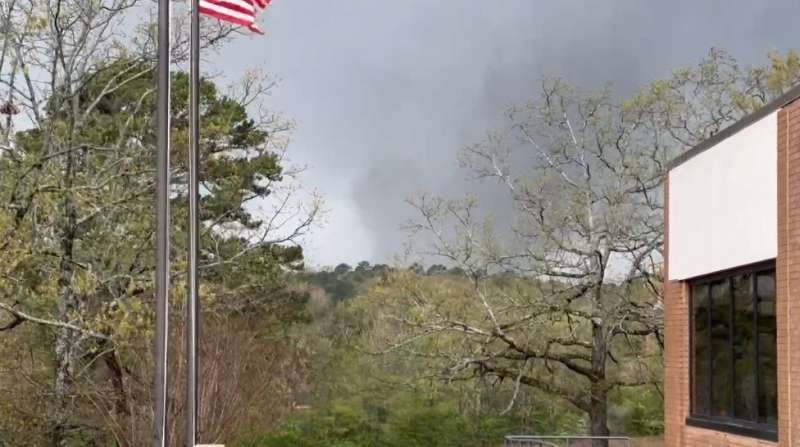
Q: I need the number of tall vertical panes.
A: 4